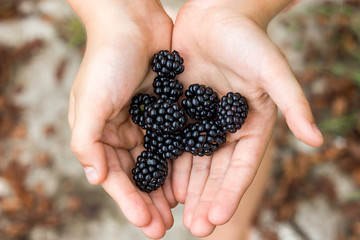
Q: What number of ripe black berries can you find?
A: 9